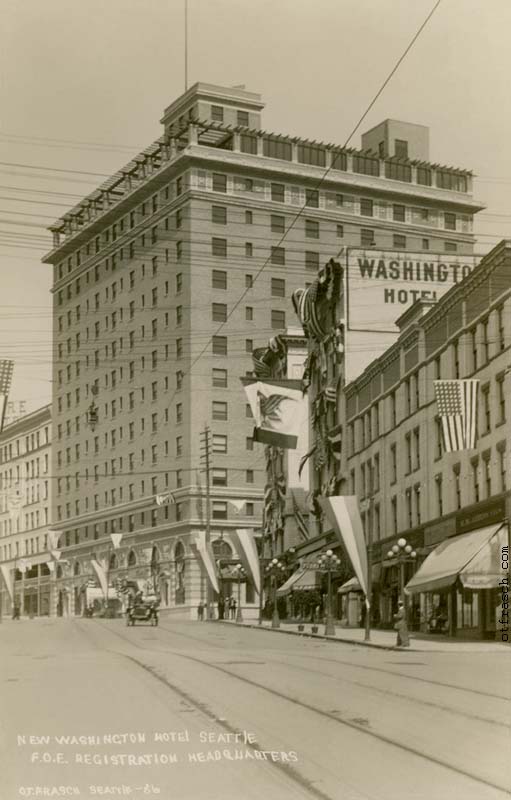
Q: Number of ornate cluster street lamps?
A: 4